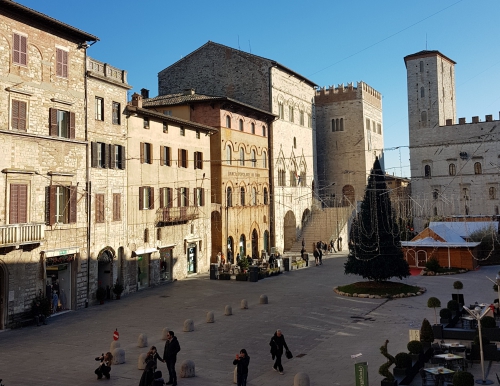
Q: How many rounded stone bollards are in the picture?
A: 13